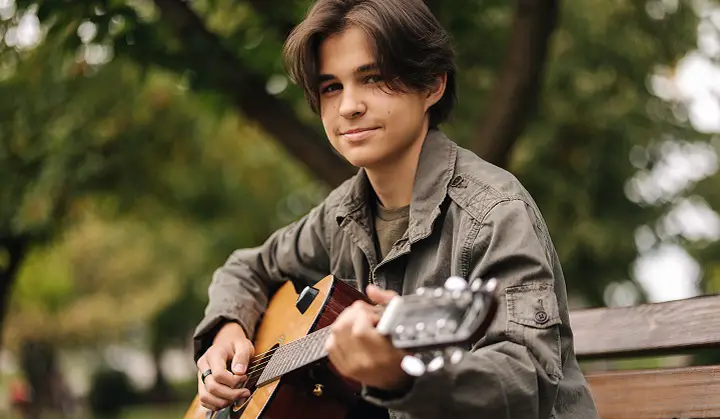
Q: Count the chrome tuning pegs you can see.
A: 6